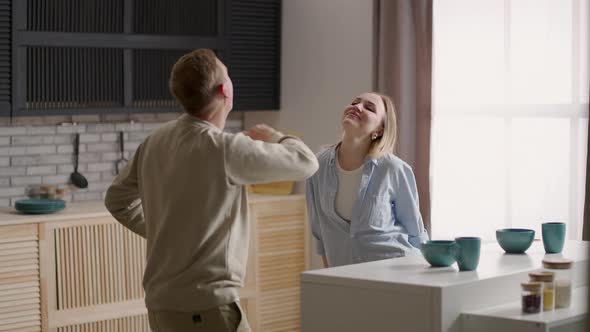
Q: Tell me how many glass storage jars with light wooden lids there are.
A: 3